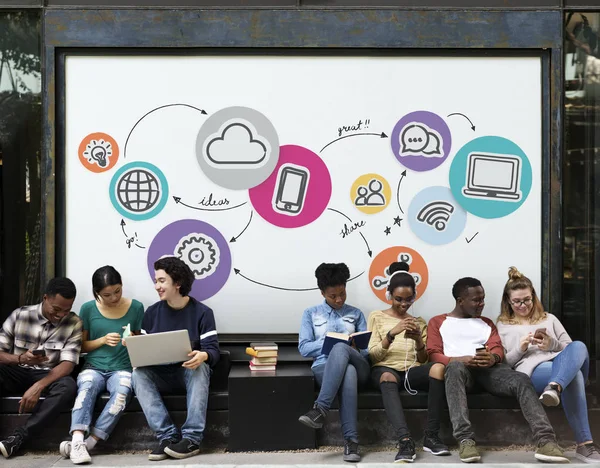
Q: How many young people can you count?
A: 7